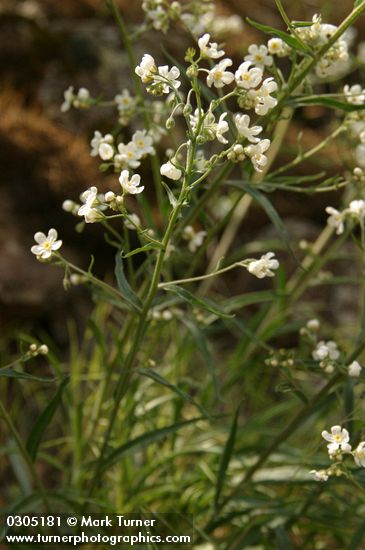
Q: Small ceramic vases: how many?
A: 0